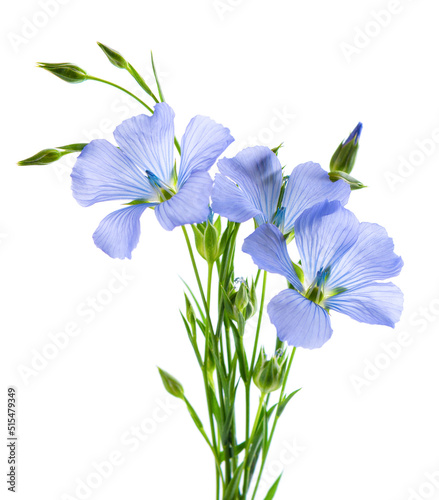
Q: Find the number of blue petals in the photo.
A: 13